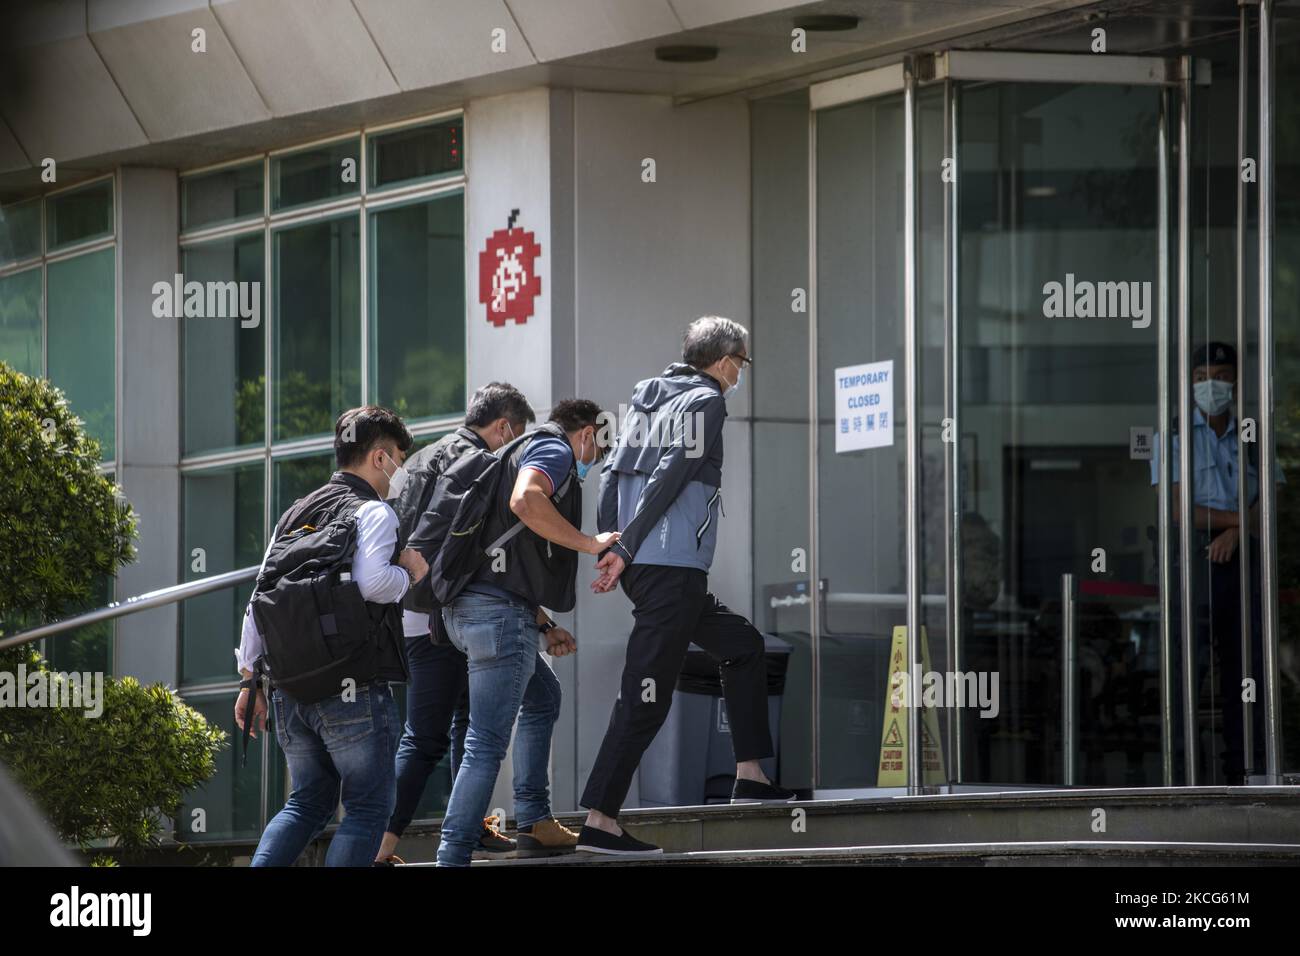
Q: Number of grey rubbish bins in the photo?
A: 1